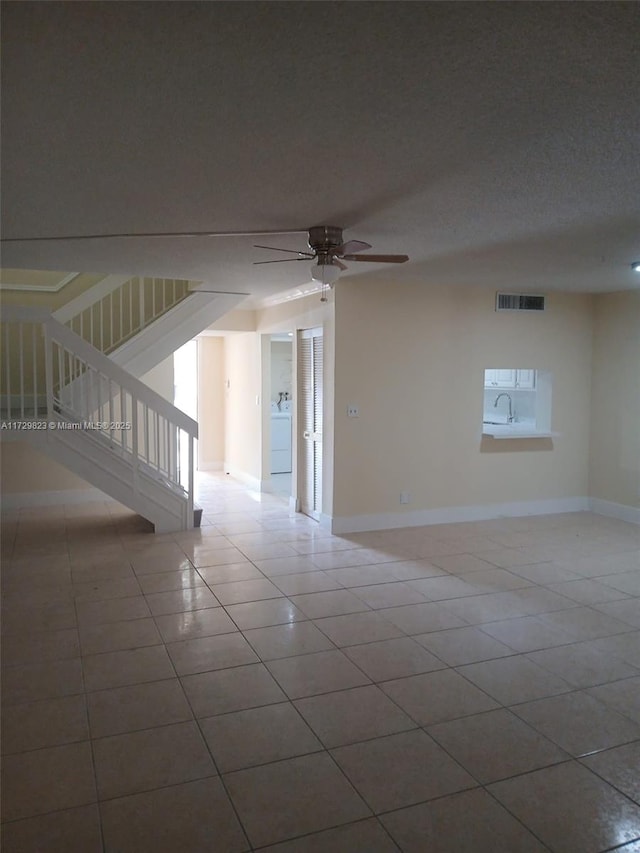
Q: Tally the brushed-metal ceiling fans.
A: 1